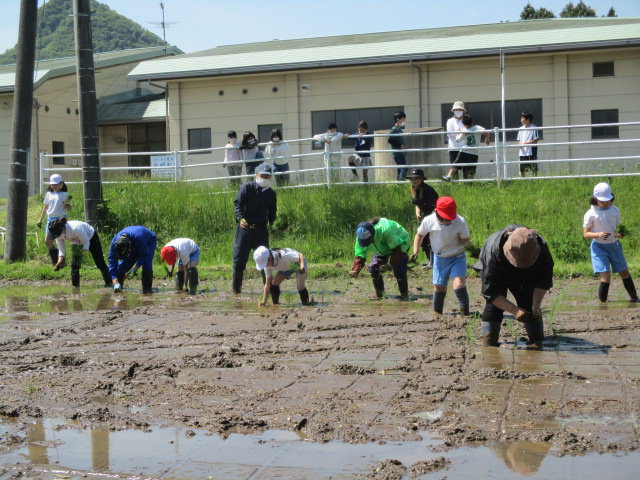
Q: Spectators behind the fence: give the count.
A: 9